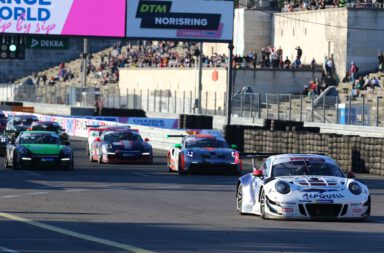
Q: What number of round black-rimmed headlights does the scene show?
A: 2